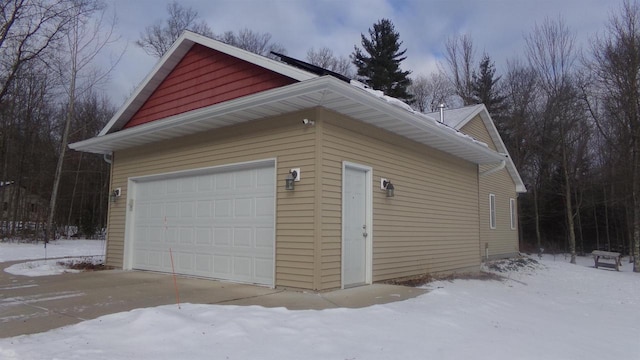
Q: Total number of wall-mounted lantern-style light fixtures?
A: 3